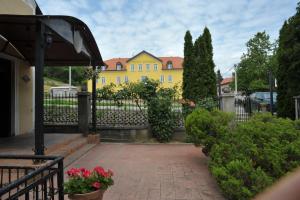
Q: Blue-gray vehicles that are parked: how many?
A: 1